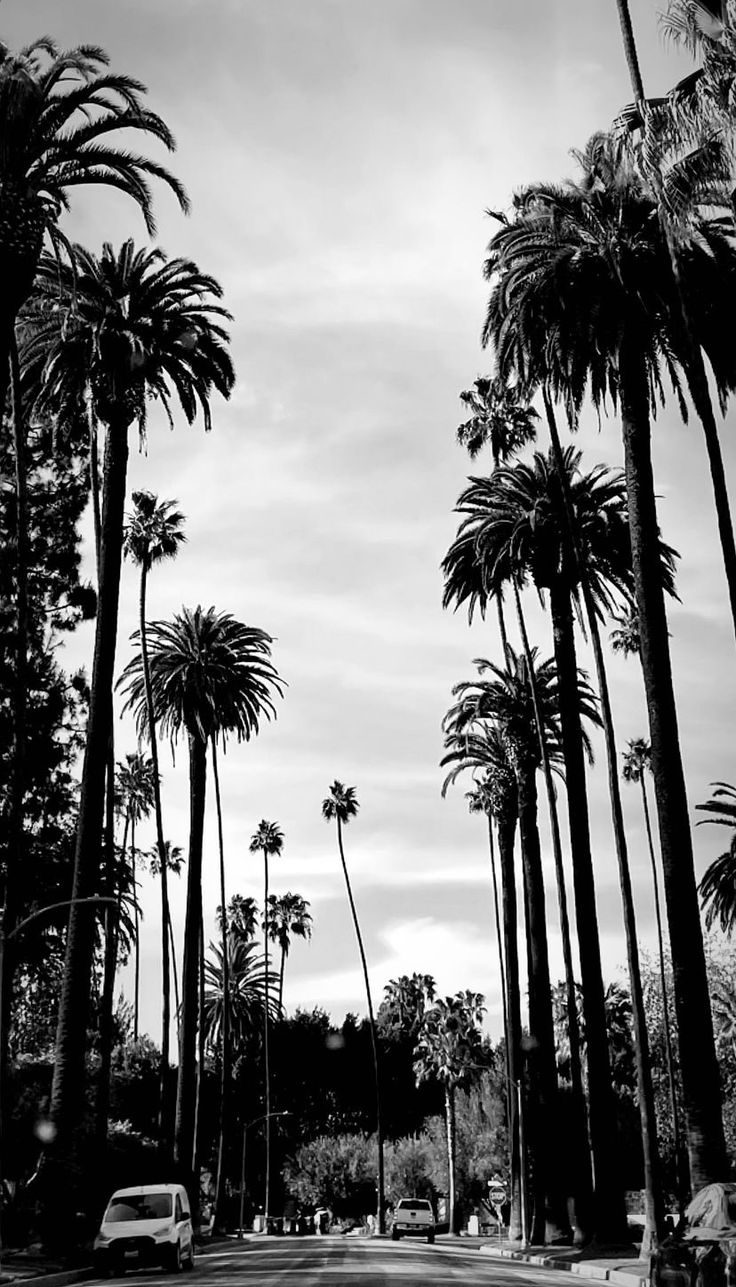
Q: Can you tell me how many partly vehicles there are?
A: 2